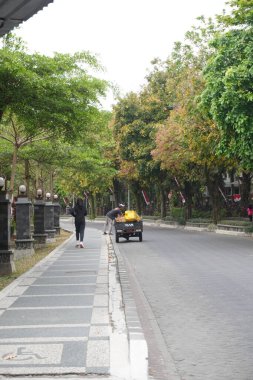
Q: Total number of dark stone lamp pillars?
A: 5